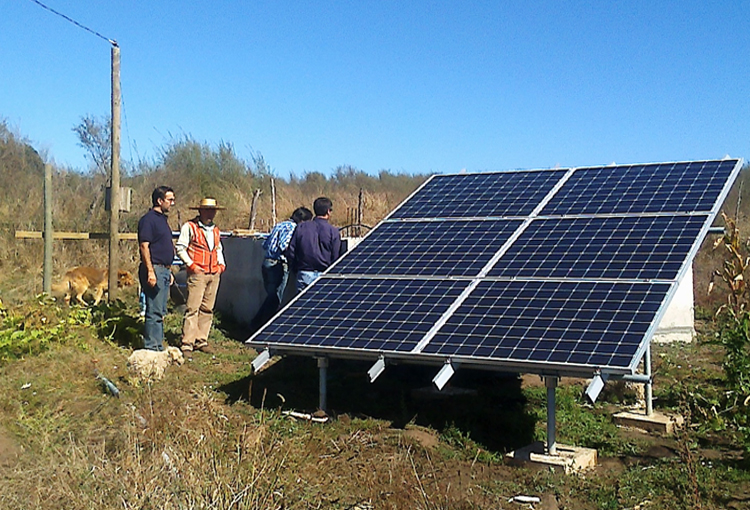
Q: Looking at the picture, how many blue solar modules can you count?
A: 6